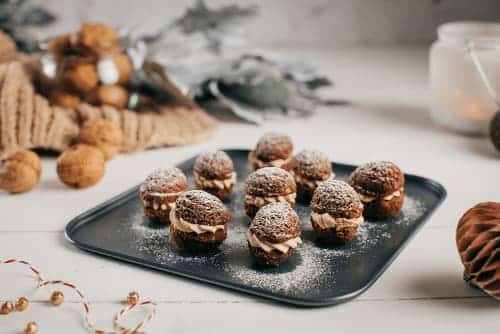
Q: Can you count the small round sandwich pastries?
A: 9